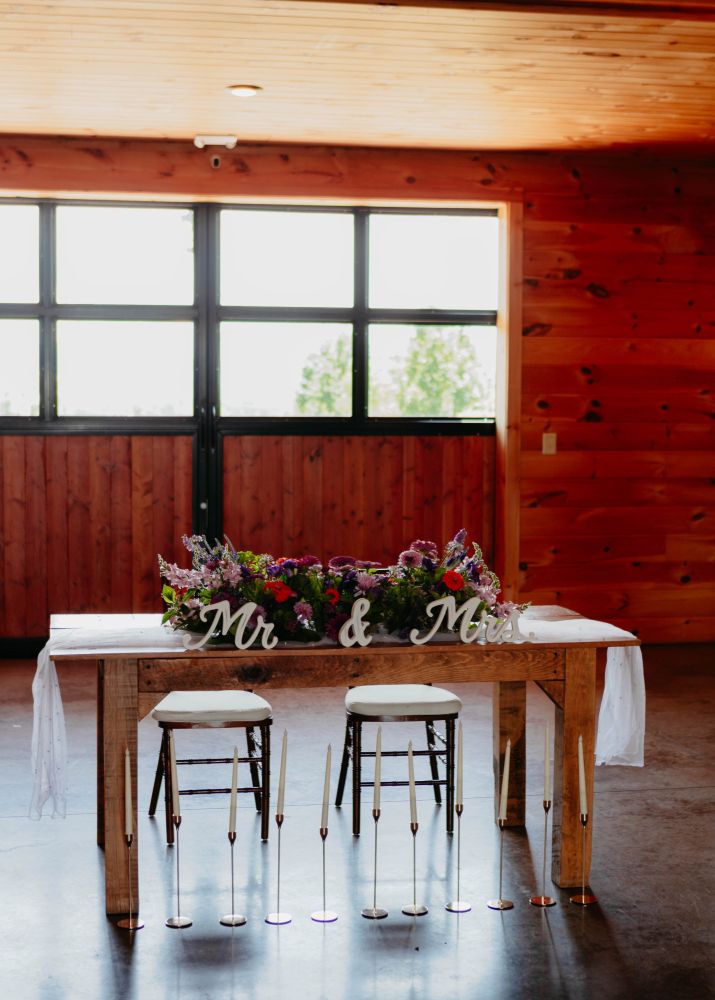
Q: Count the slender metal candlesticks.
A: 11